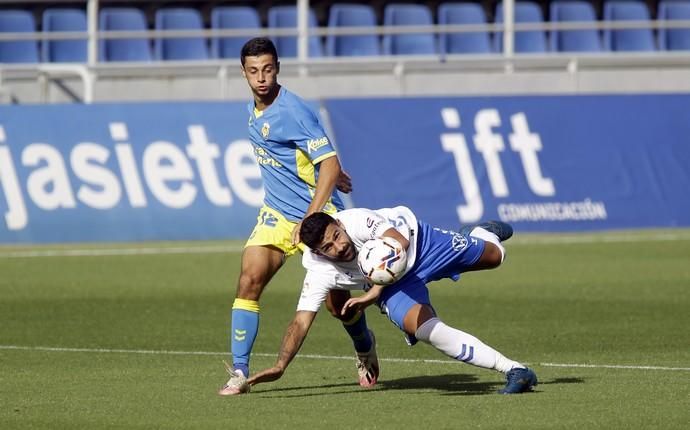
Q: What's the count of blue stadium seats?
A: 13